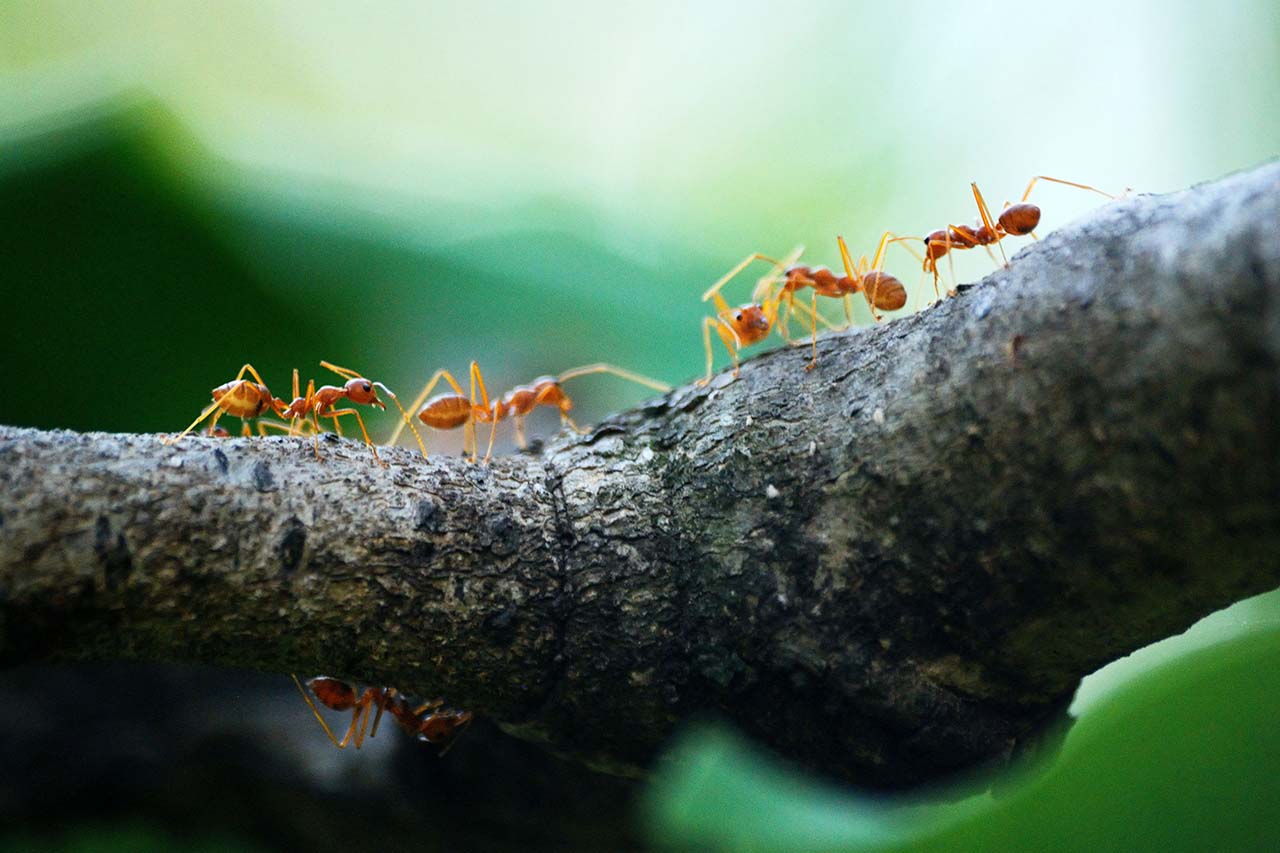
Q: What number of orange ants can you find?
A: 6